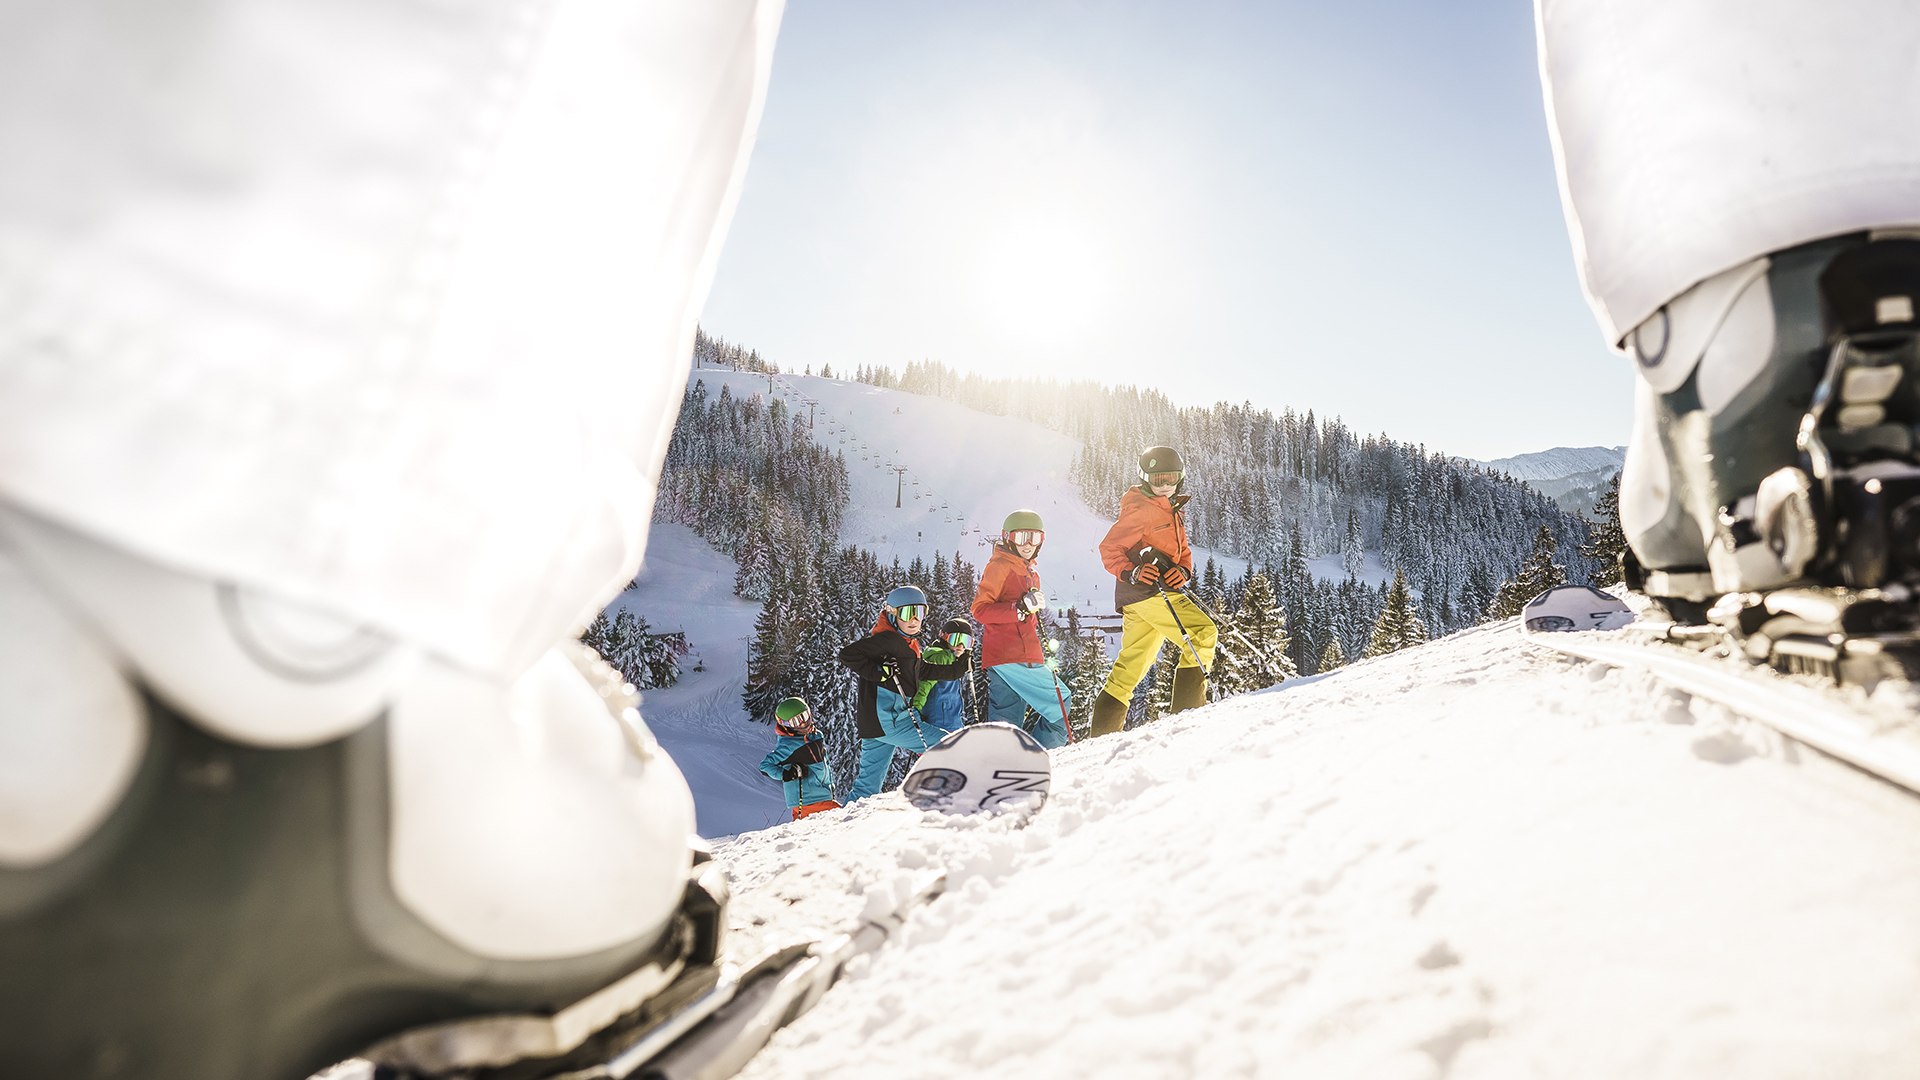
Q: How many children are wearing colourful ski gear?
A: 5